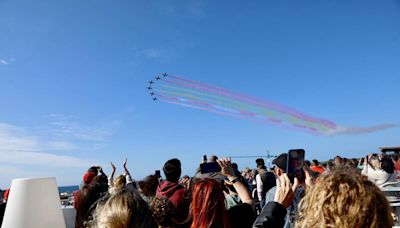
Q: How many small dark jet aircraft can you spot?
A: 6